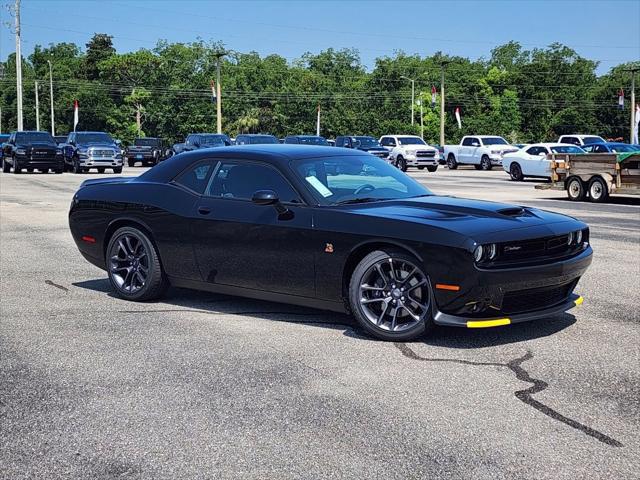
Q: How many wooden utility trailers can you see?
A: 1